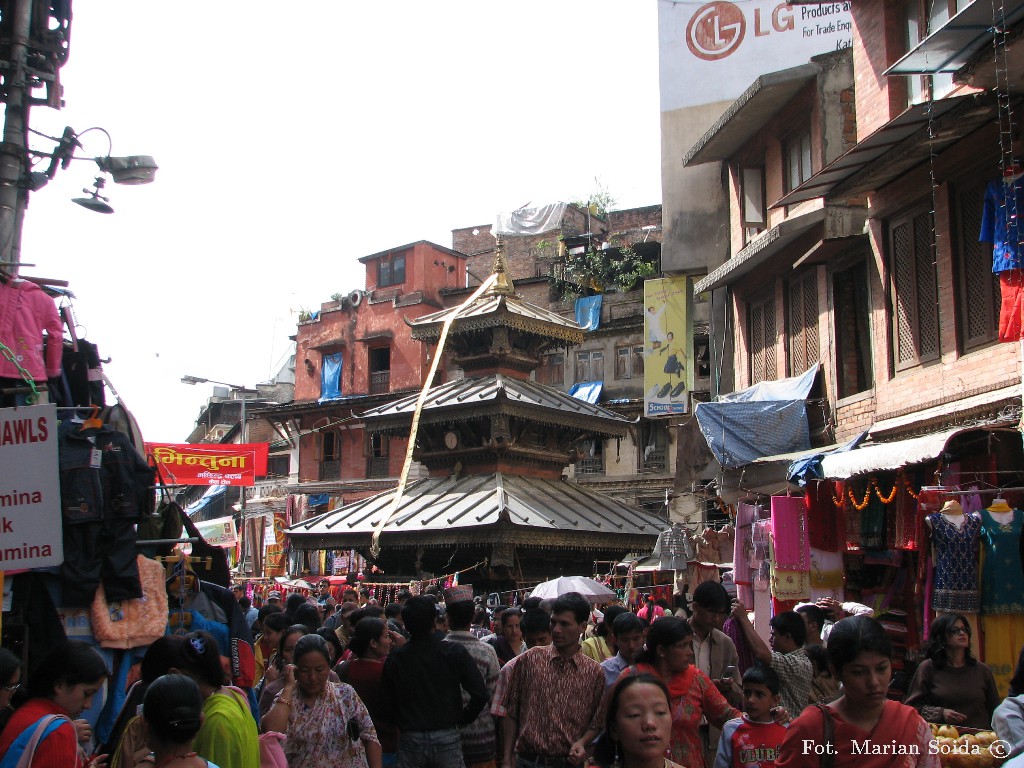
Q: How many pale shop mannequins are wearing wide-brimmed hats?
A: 0